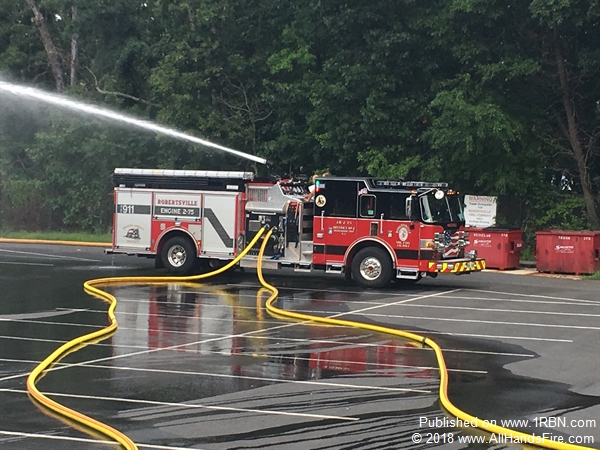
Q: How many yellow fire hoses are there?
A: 2